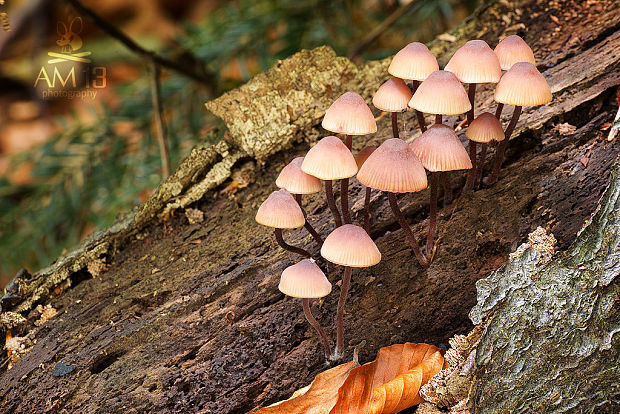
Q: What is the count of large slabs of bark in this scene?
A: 2